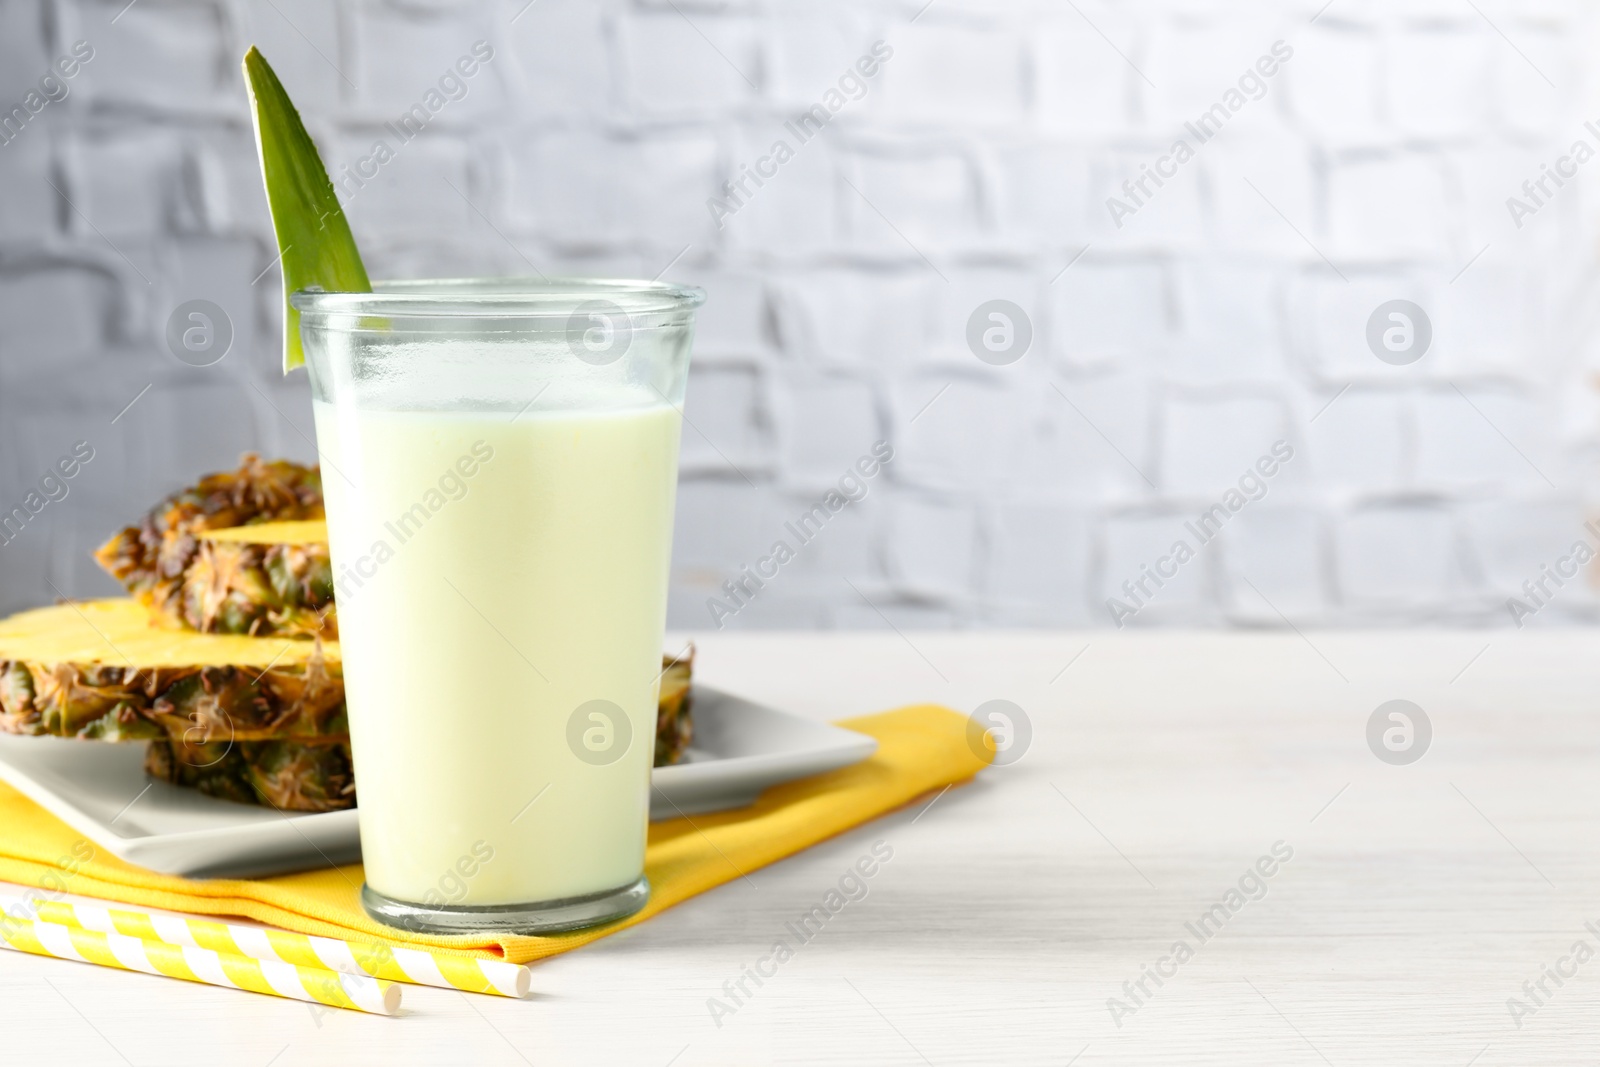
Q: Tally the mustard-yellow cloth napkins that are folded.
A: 1